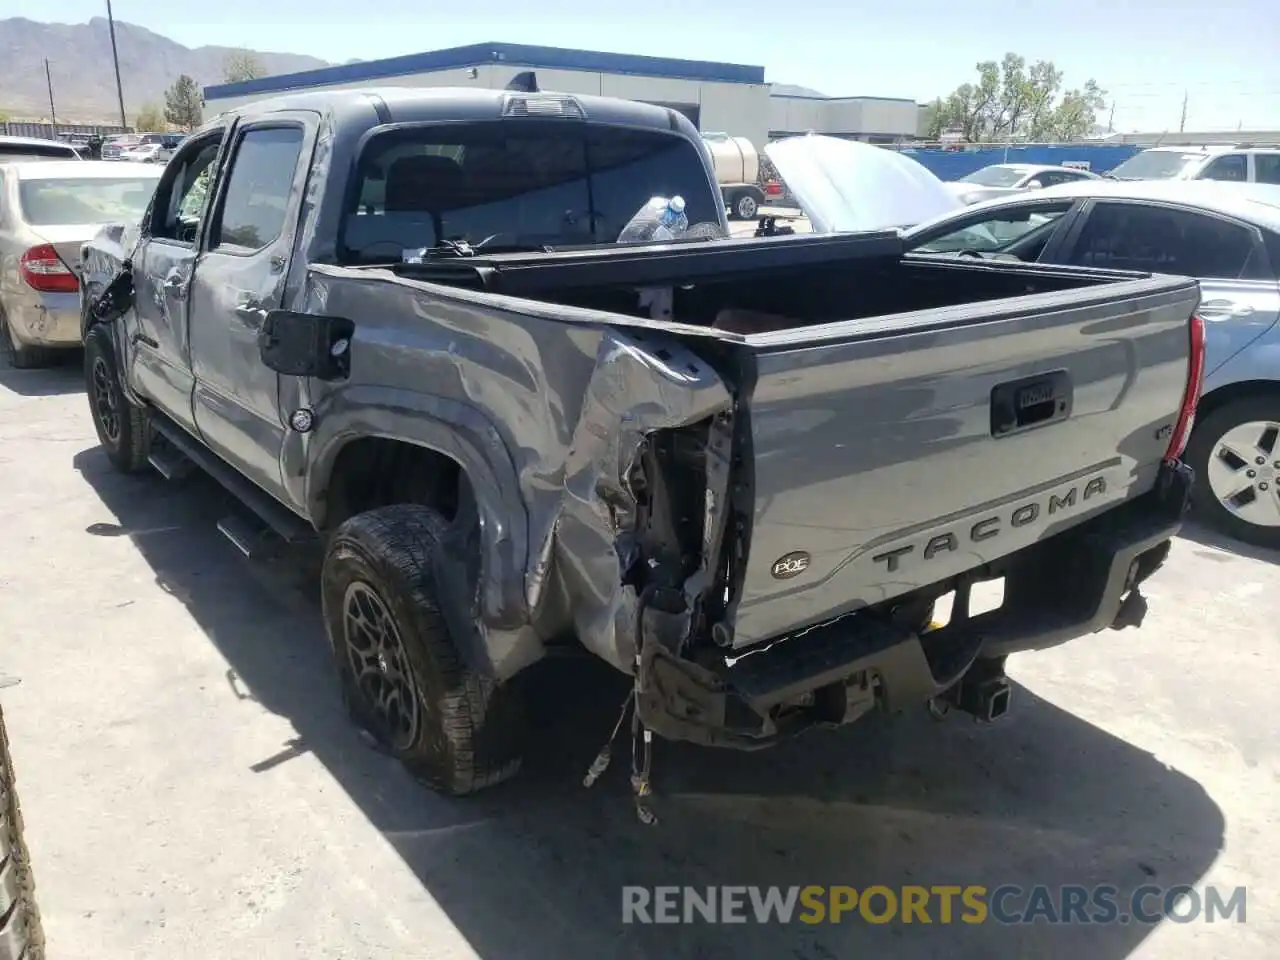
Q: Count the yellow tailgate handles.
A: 0